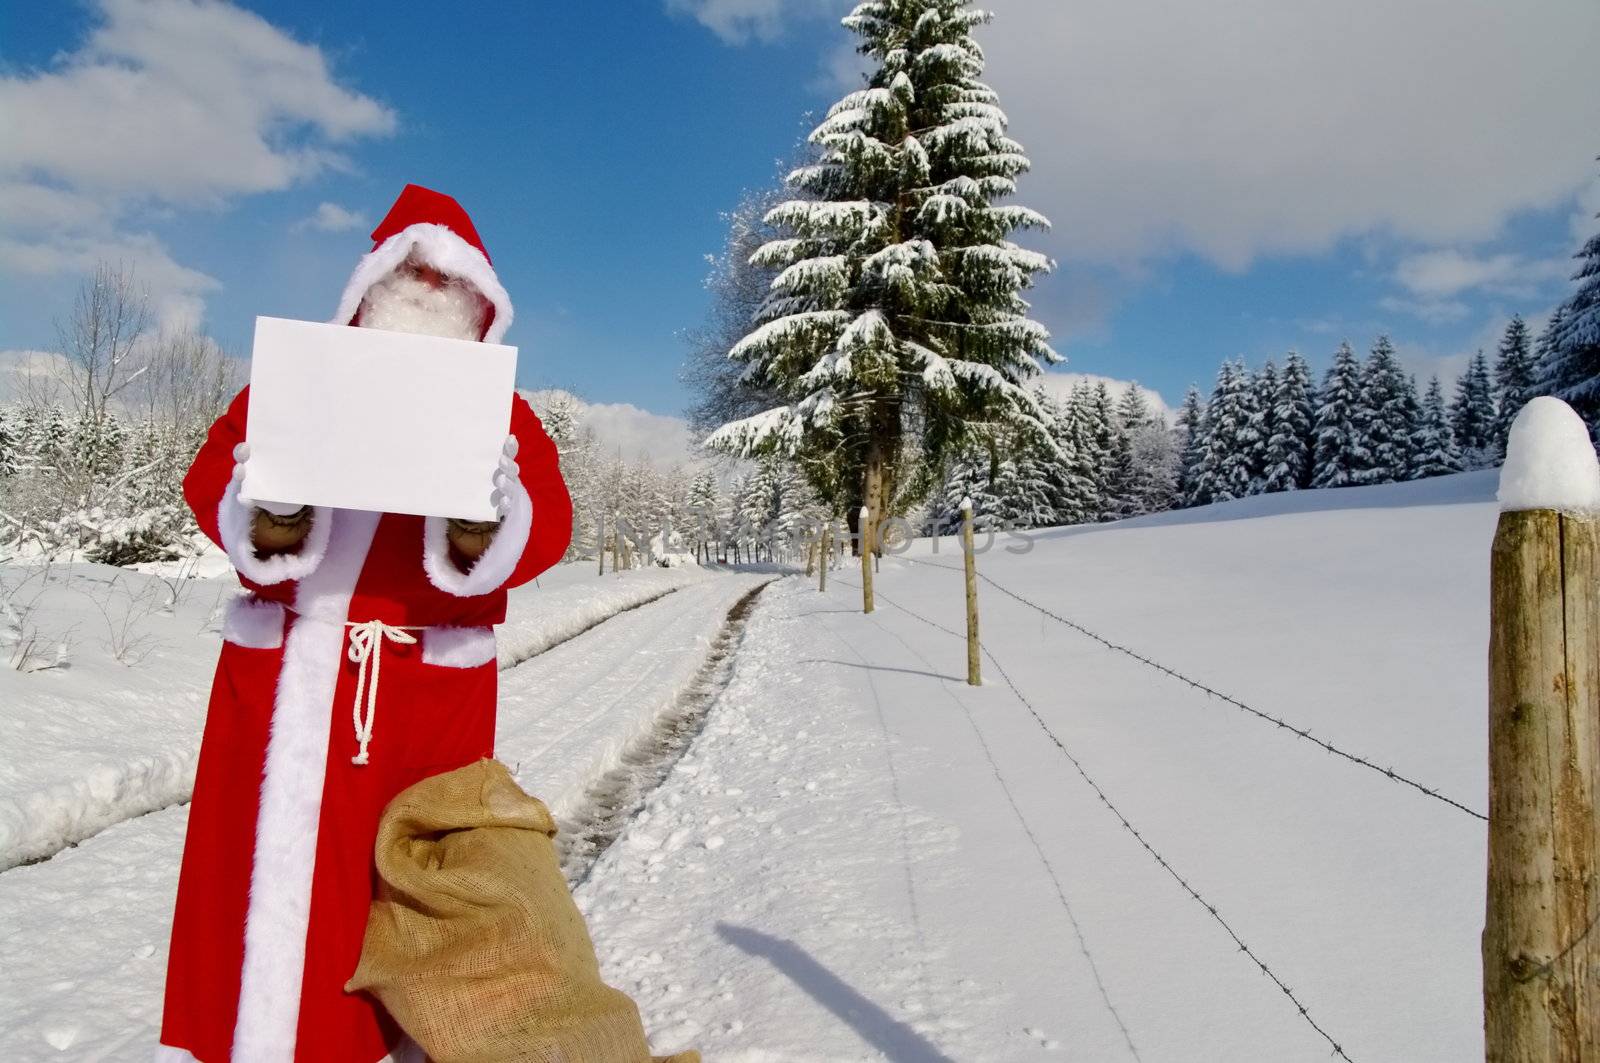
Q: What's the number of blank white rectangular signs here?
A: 1